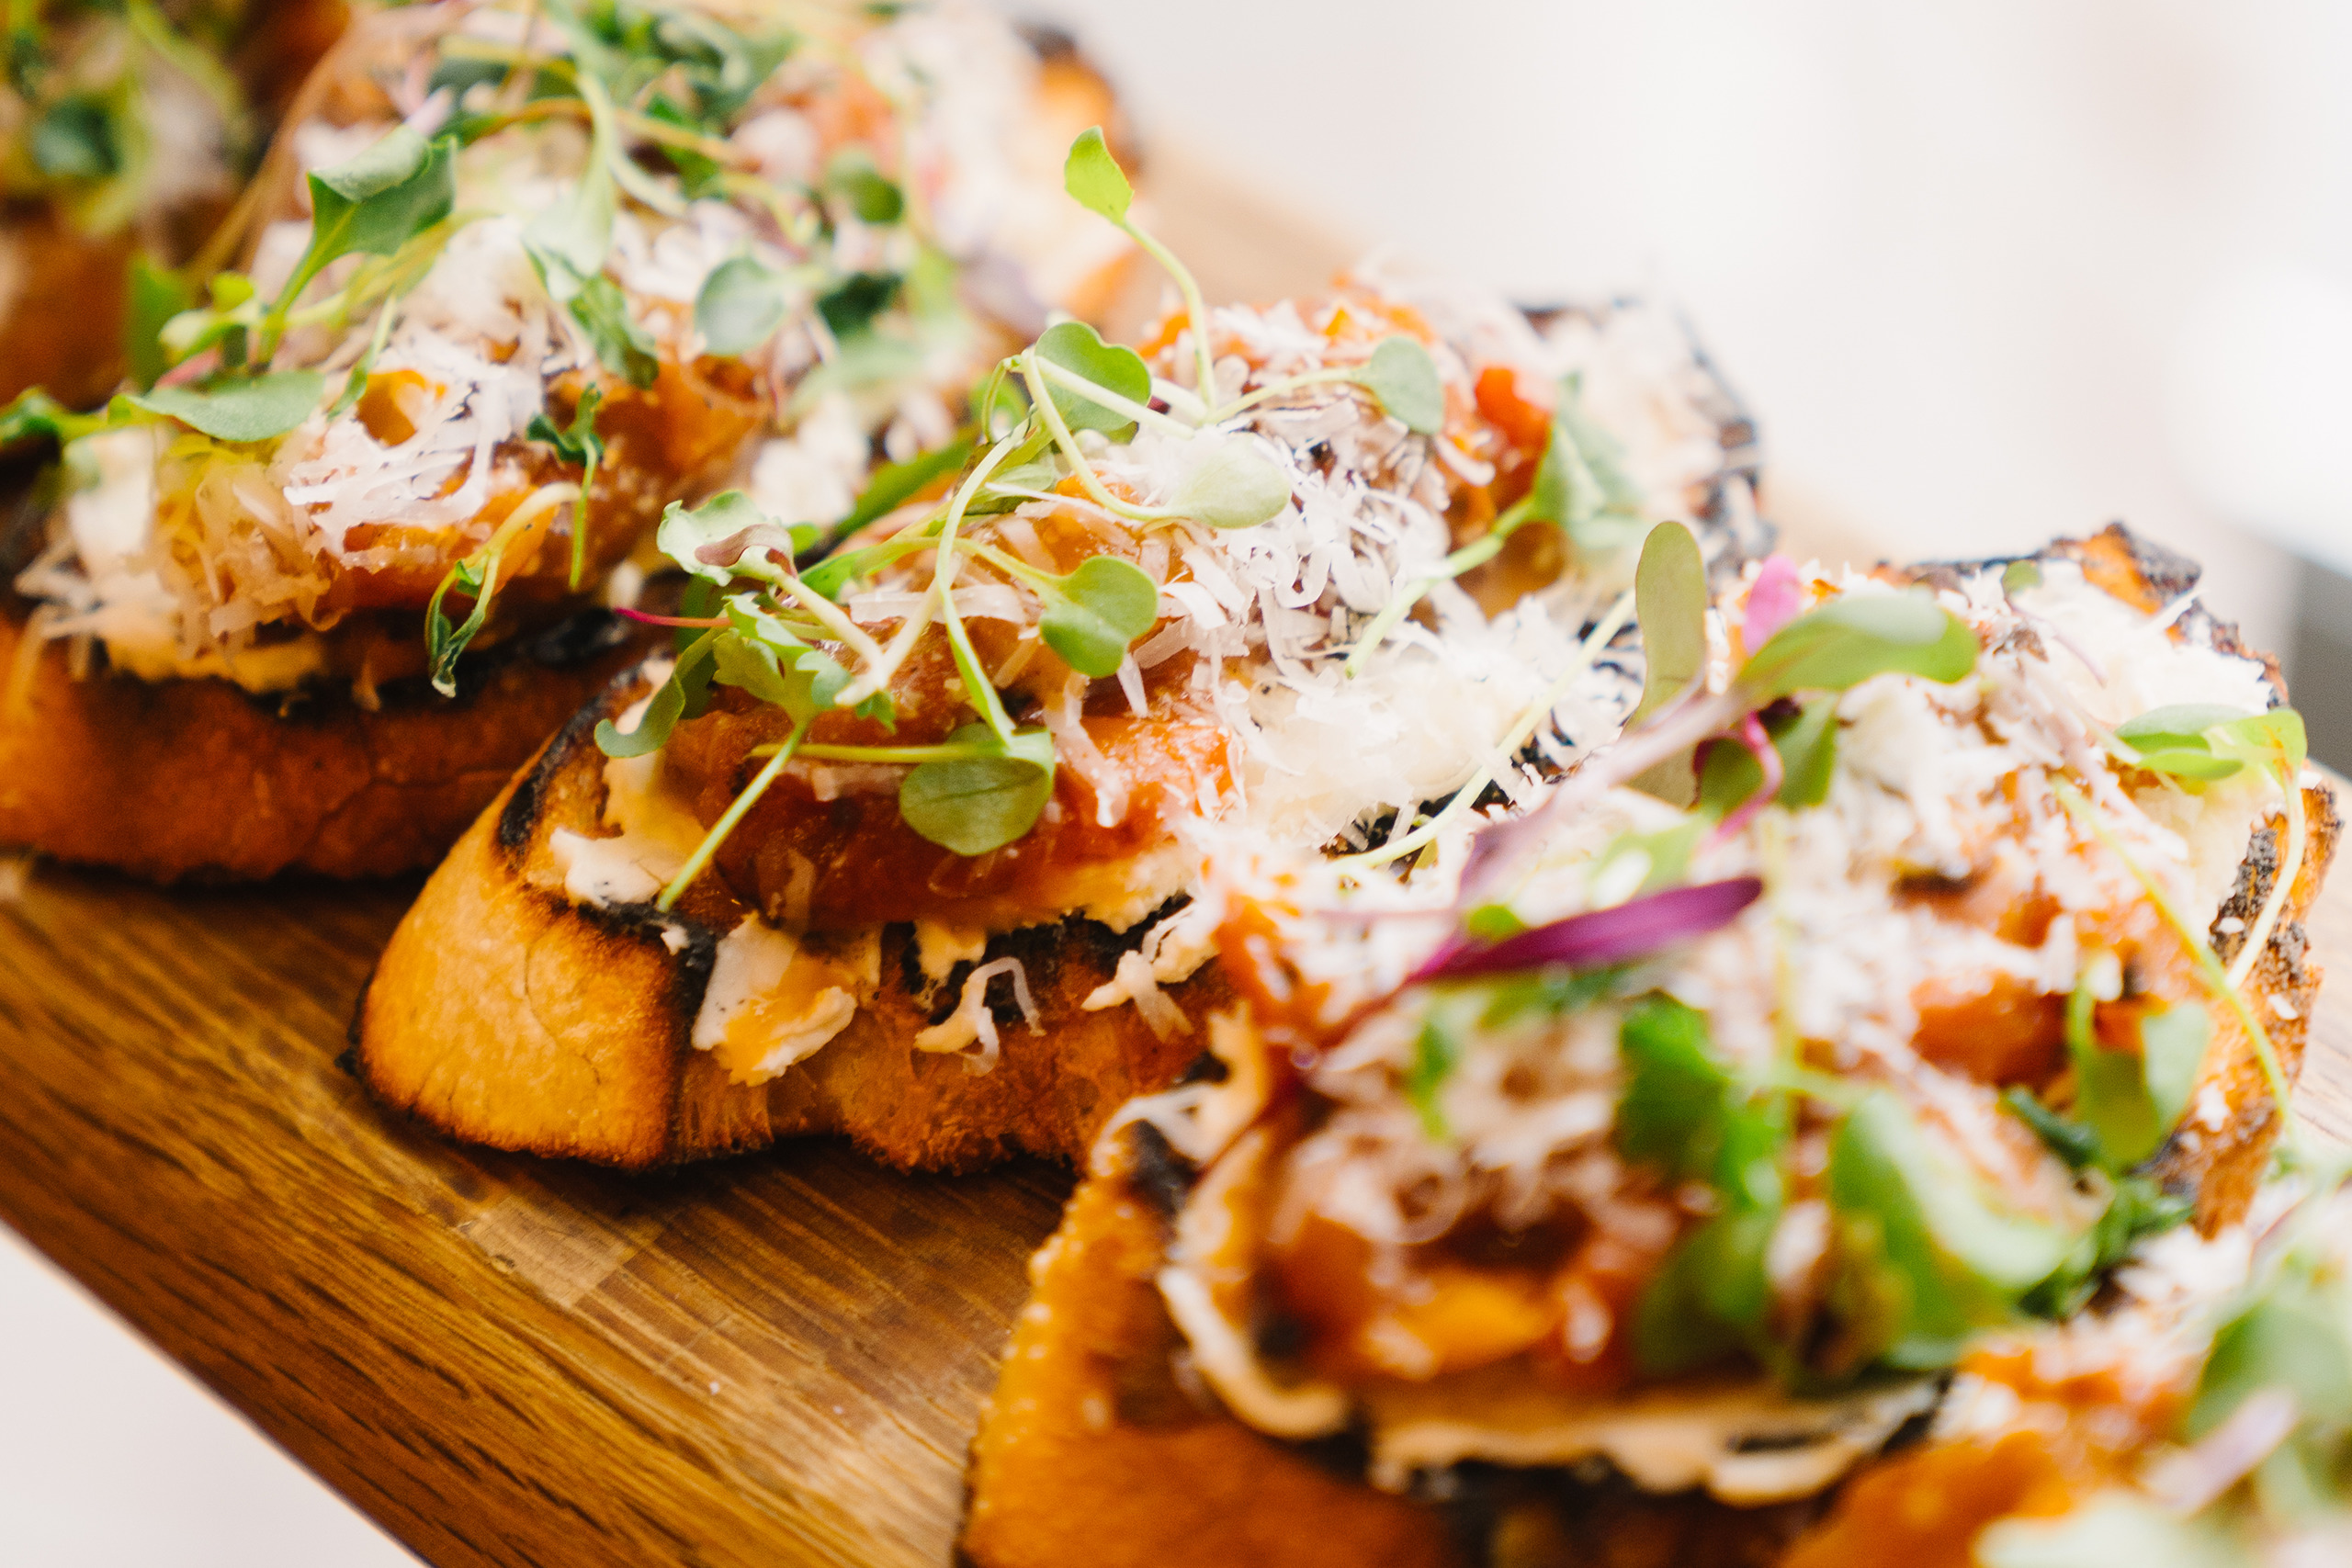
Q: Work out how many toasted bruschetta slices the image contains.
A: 5